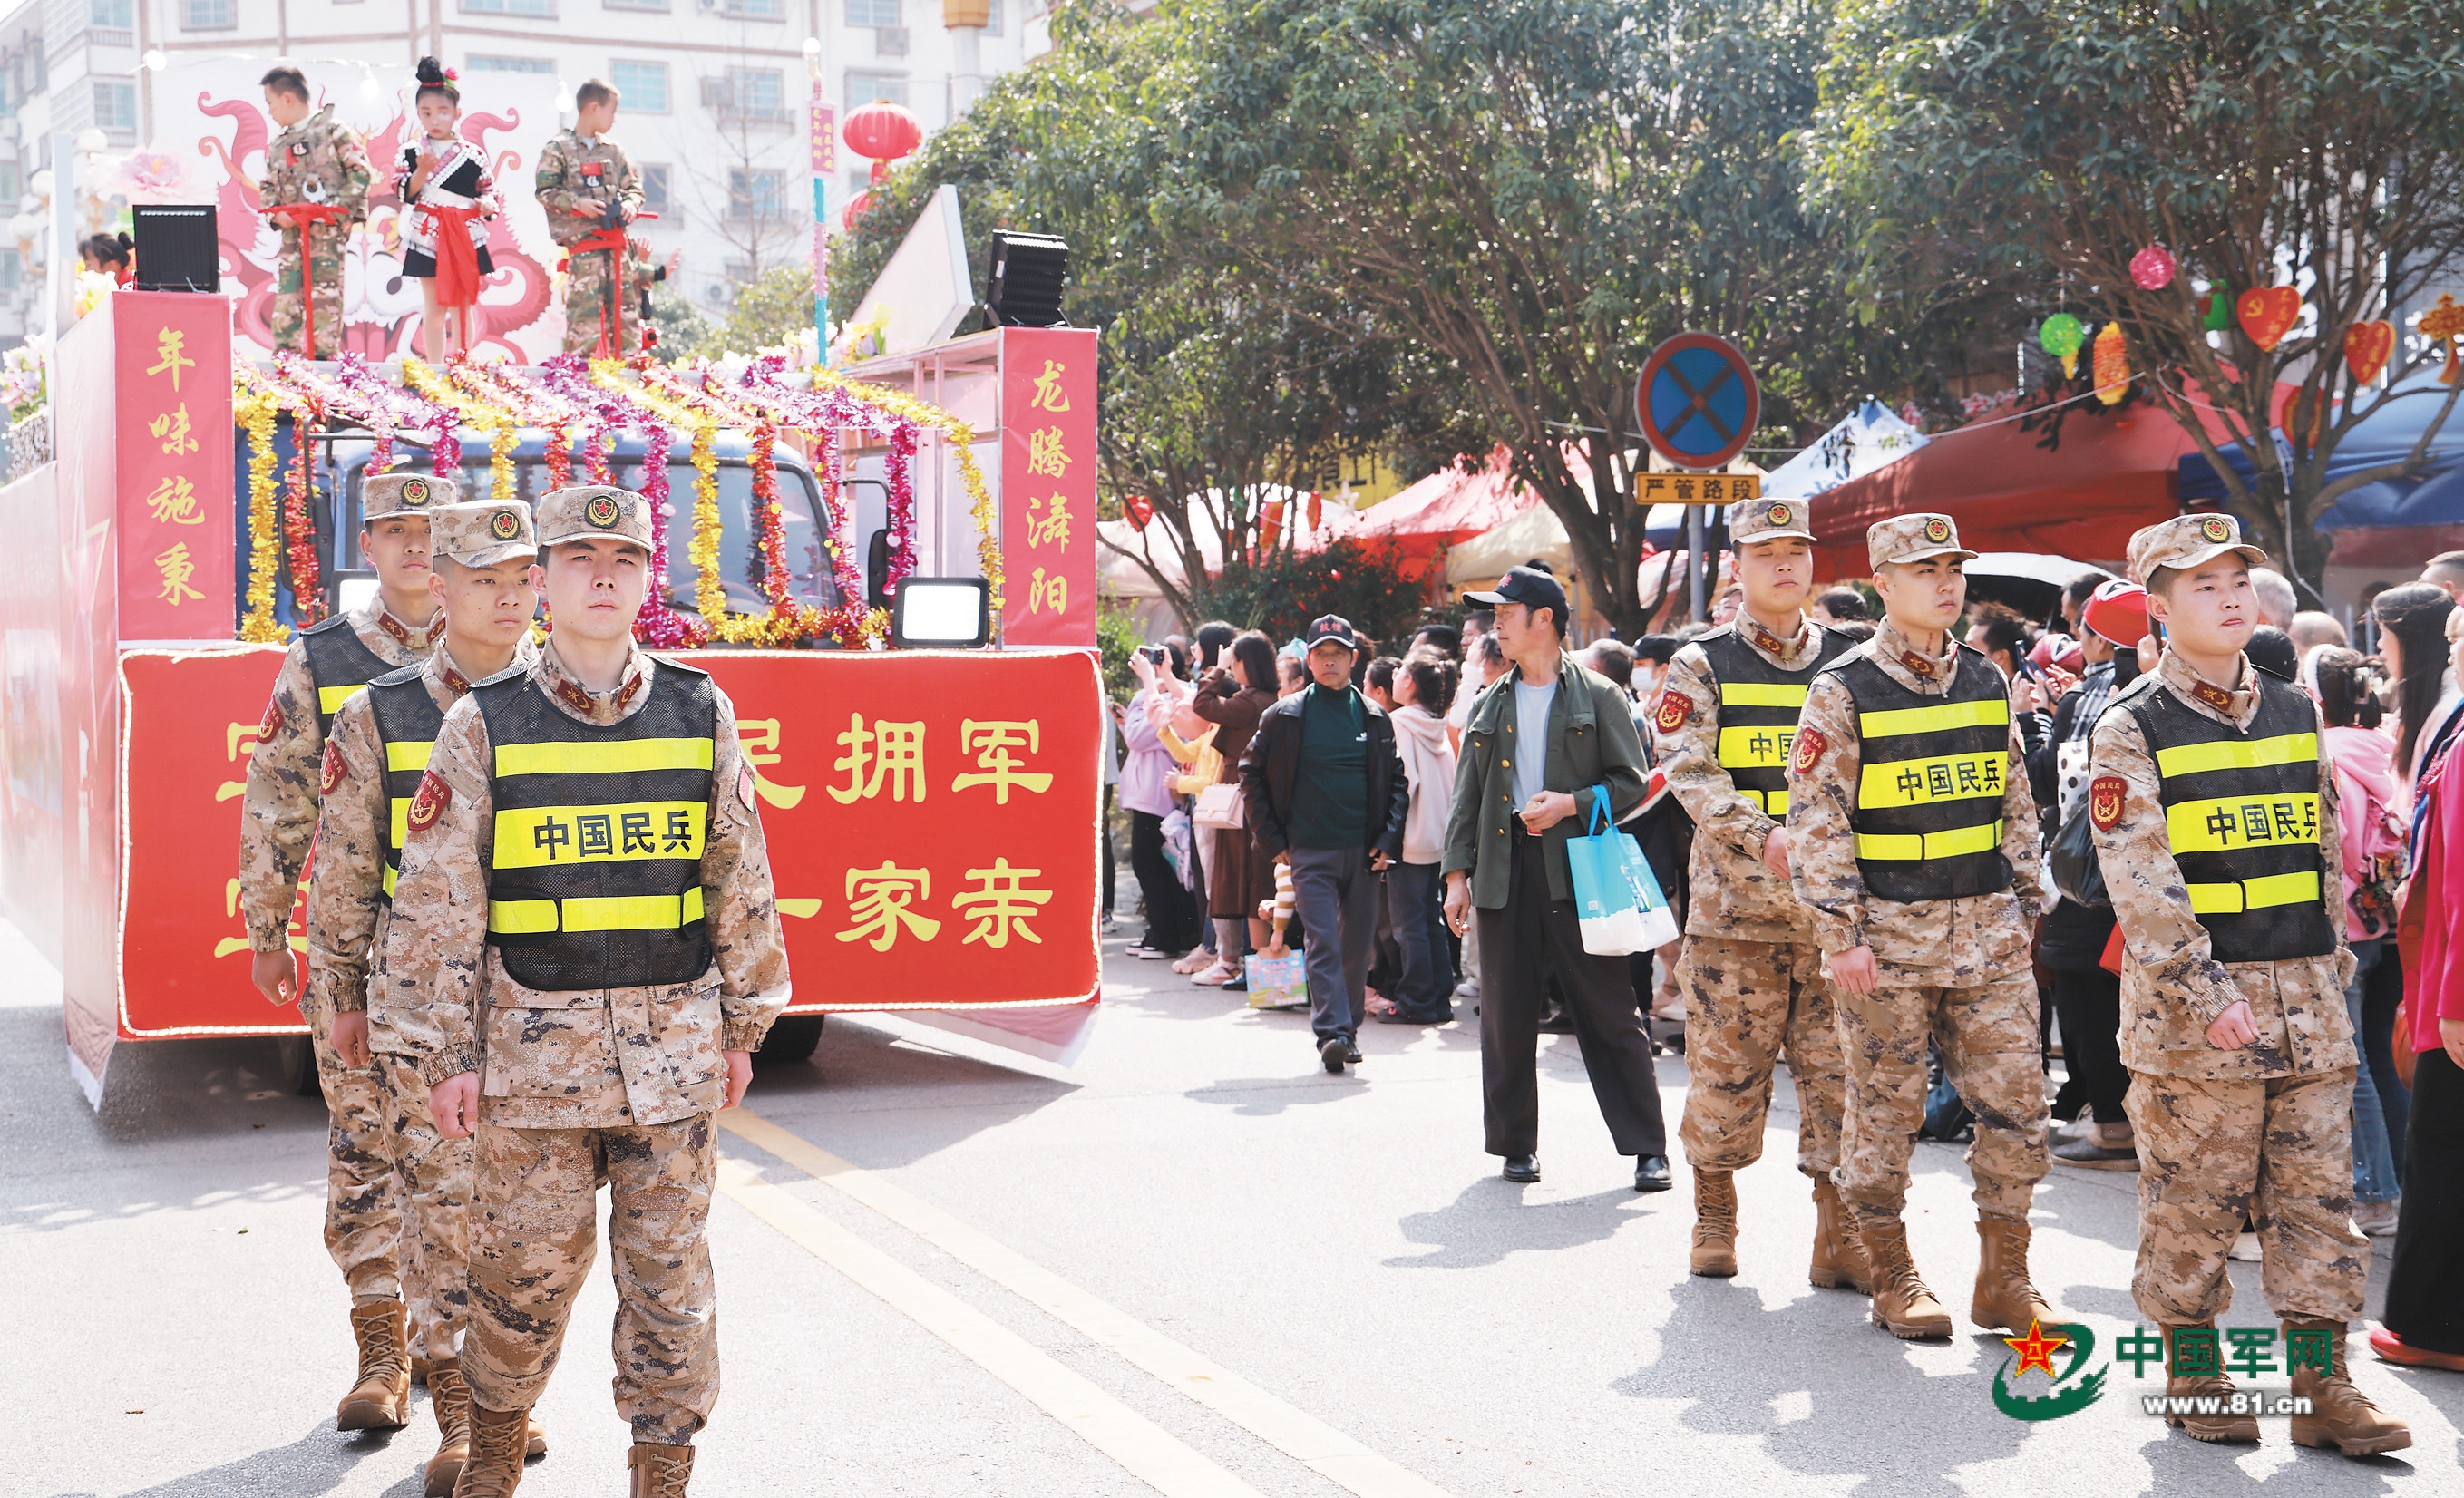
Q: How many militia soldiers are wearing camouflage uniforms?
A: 6